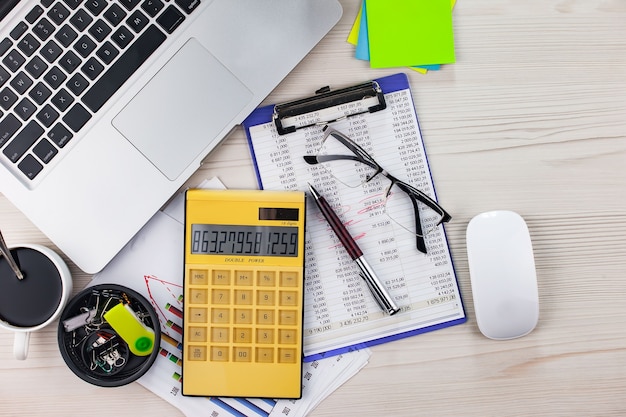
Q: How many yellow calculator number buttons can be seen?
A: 11